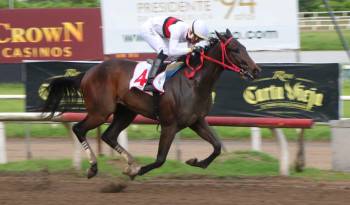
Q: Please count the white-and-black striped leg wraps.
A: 2